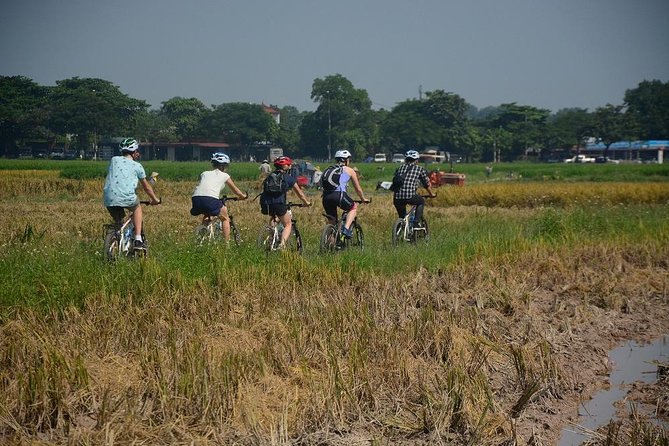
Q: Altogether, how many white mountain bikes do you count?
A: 4